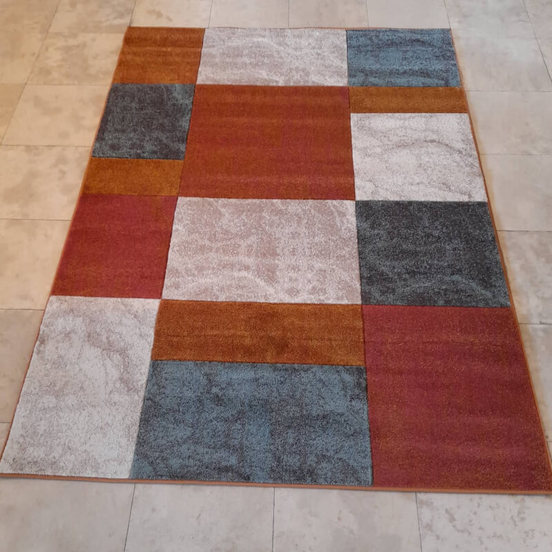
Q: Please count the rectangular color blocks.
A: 15